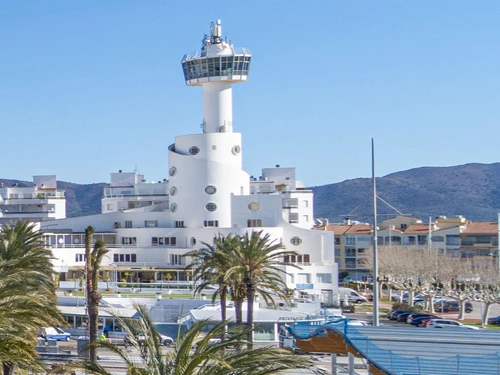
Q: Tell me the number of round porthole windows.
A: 10